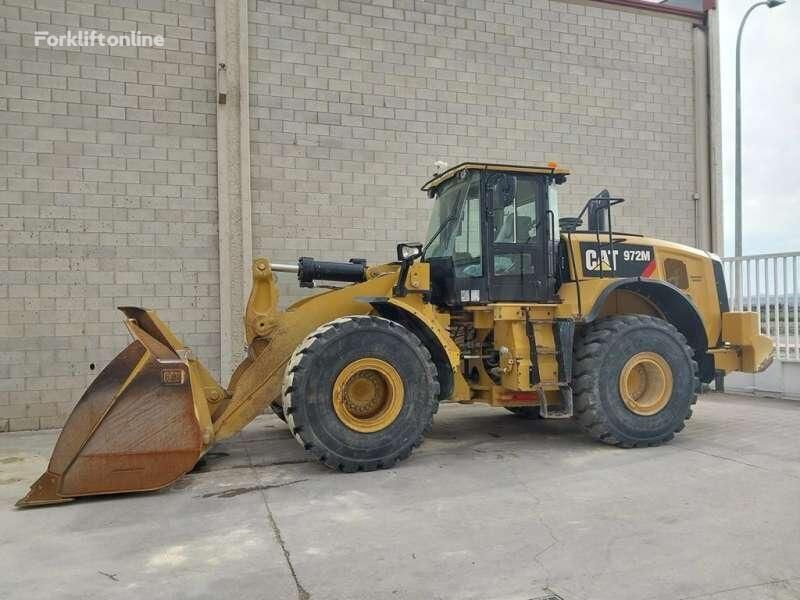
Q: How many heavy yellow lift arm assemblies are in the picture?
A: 1